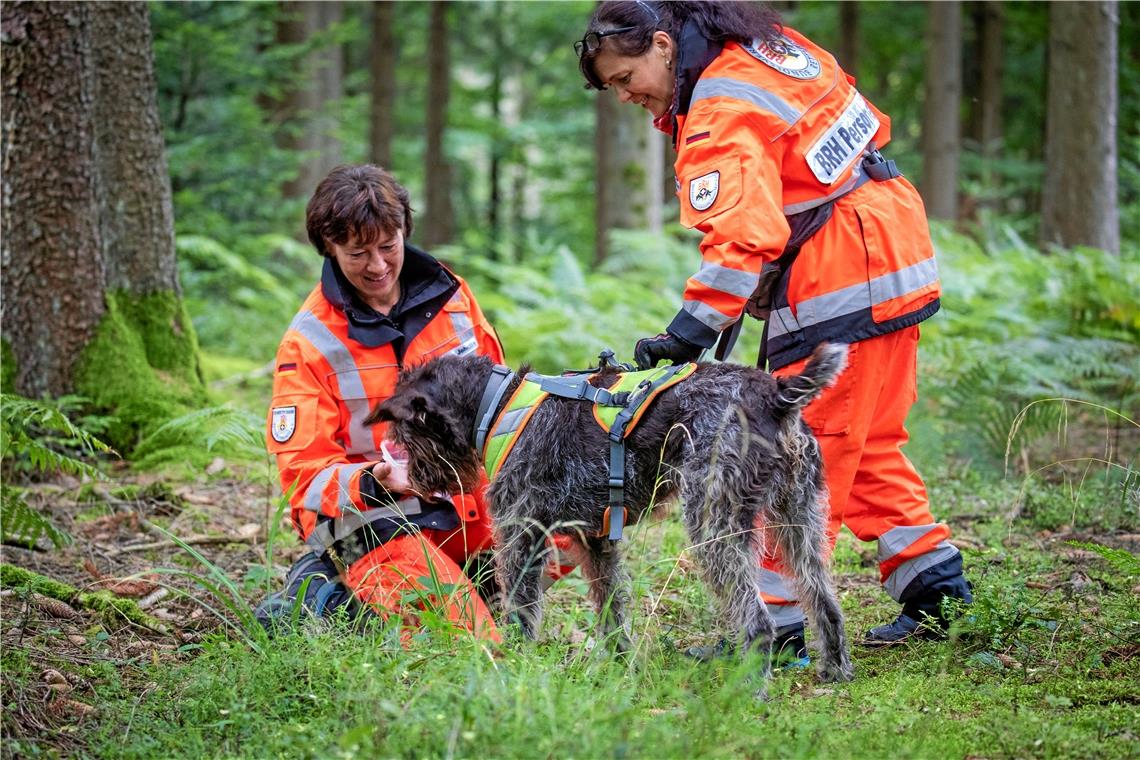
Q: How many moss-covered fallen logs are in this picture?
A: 1